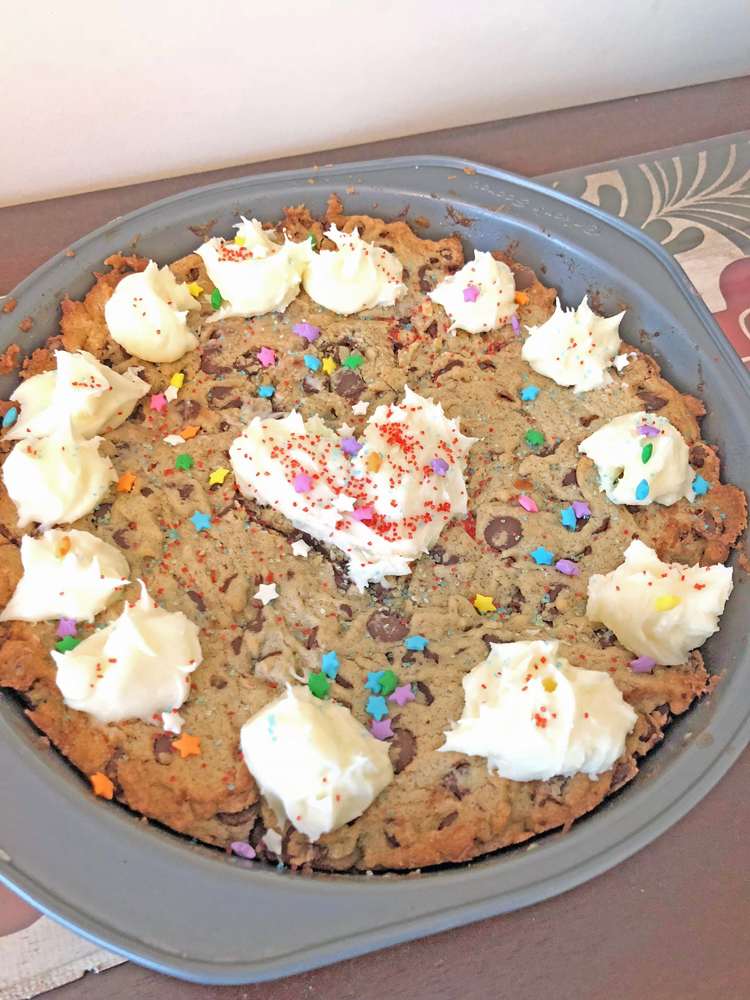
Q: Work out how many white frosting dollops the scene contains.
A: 13